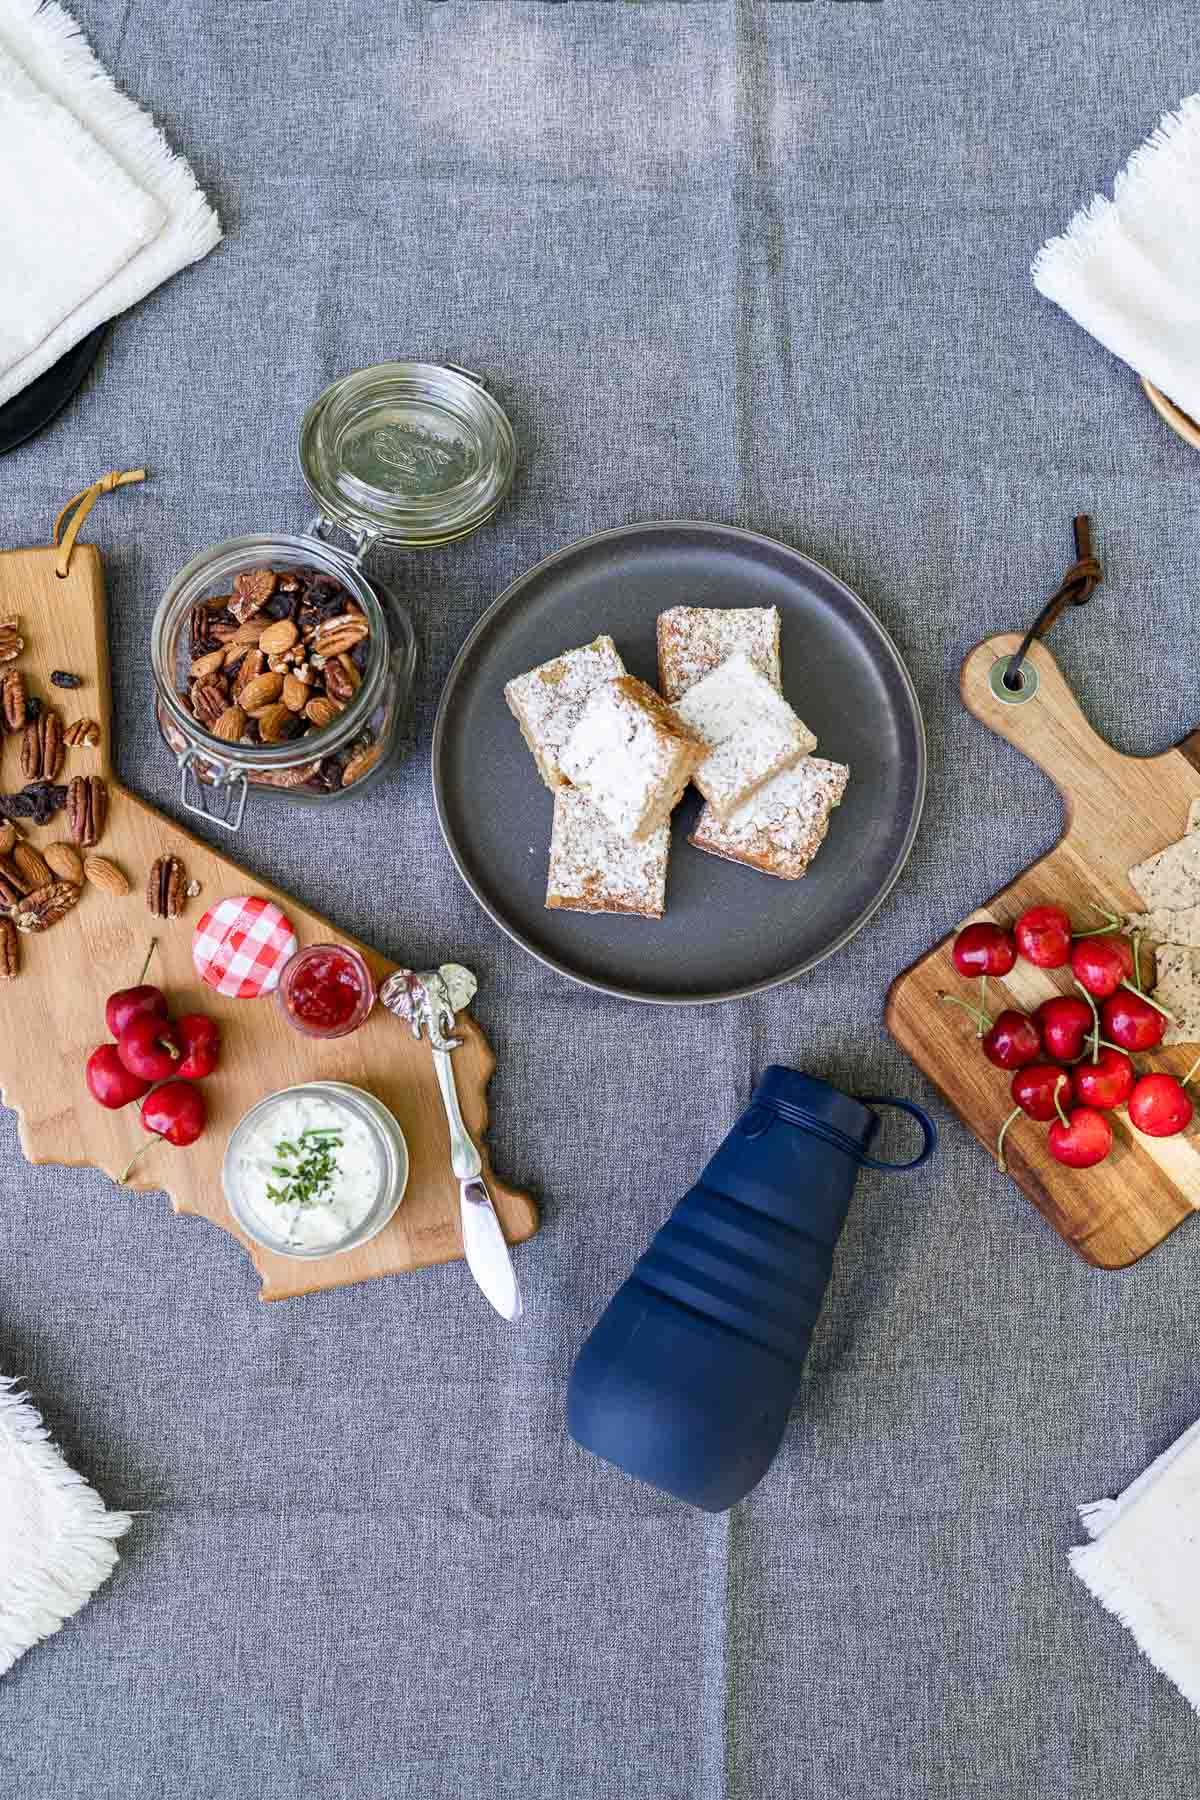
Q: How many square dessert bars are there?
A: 6